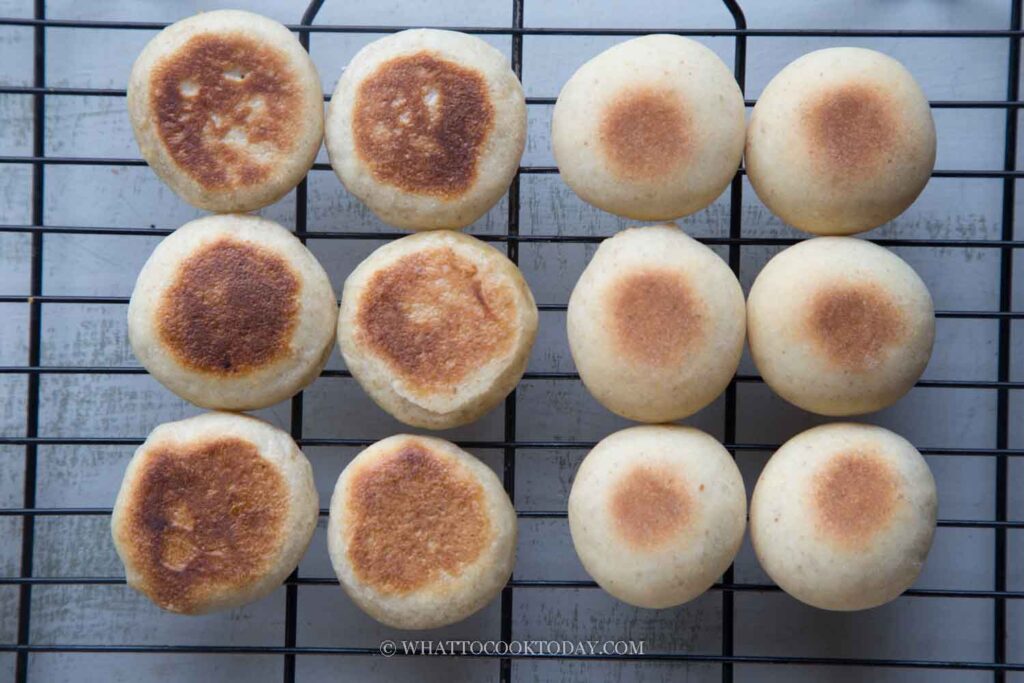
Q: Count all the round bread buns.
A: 12